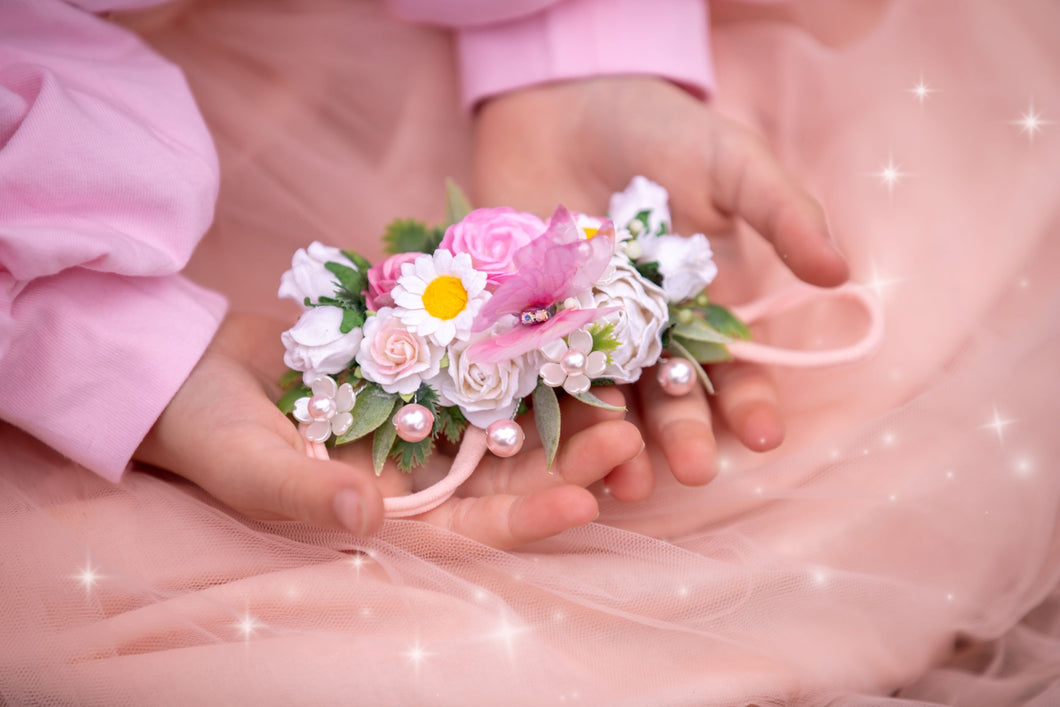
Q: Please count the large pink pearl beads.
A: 3